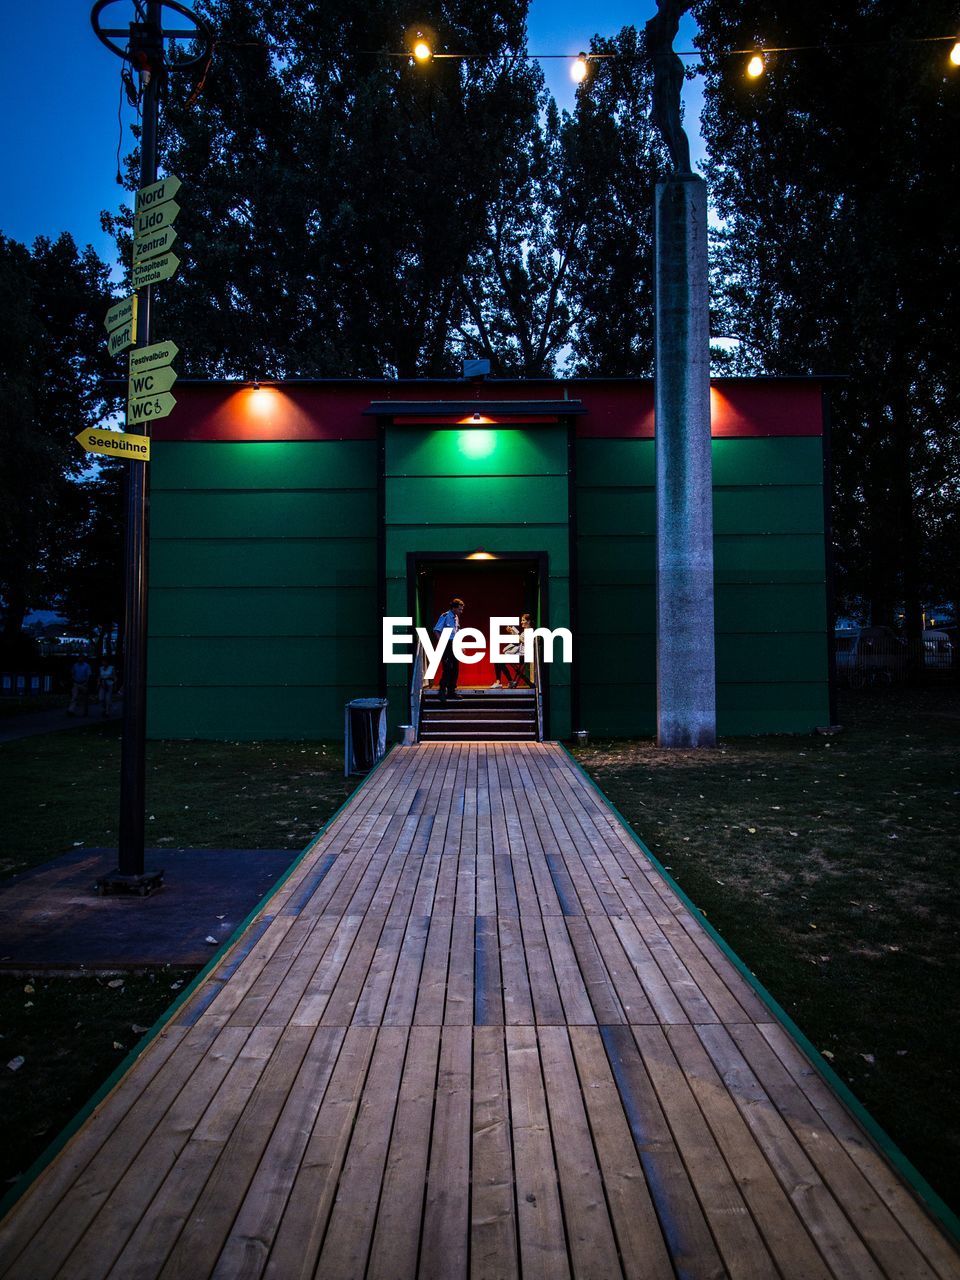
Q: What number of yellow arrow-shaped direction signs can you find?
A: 10